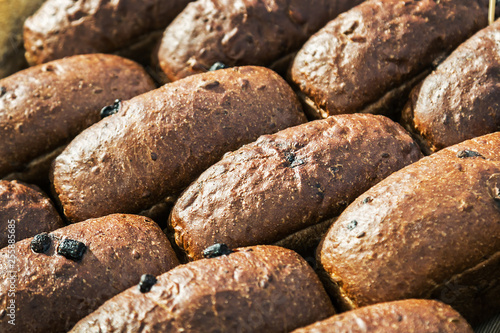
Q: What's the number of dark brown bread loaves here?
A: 12